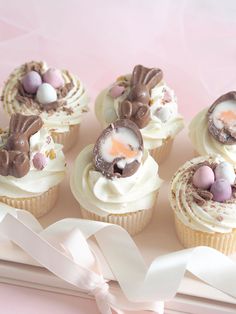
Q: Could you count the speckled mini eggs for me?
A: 6